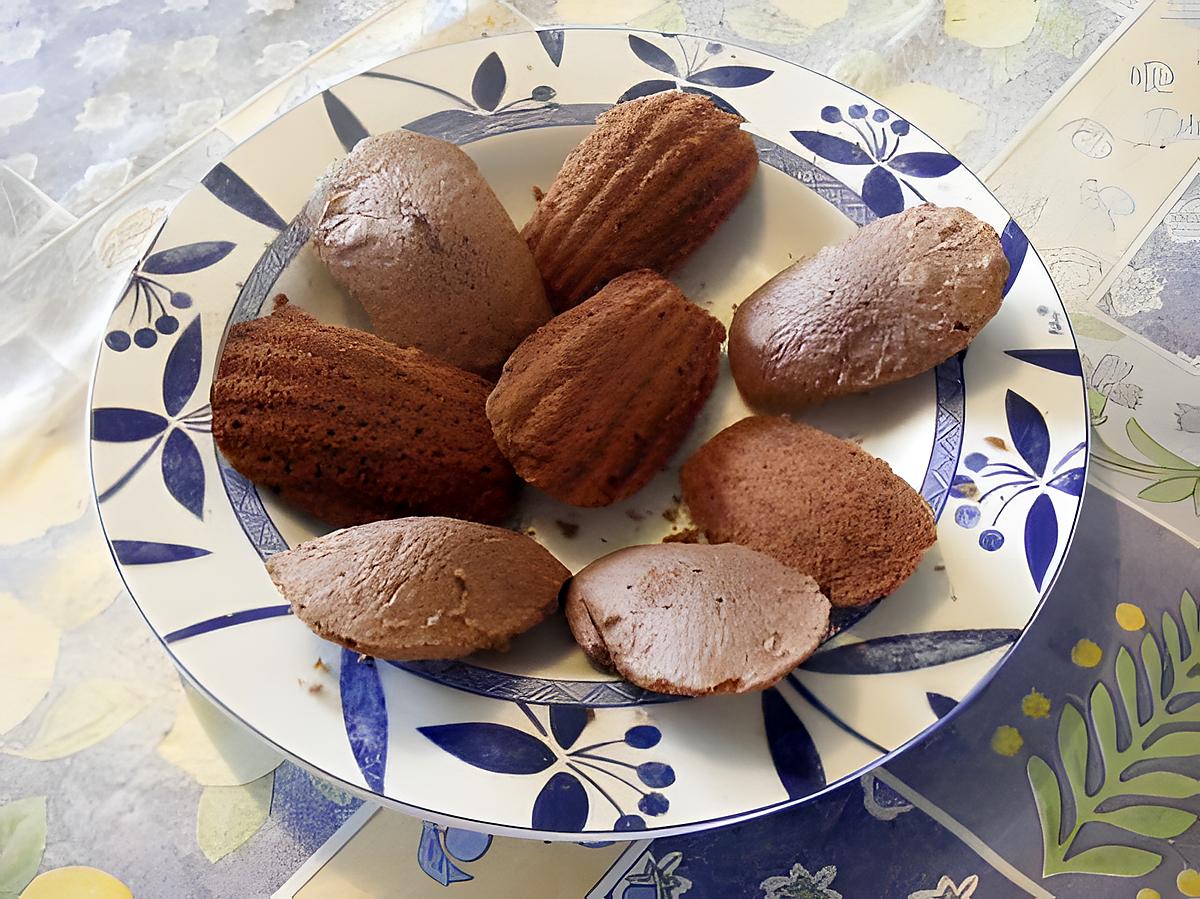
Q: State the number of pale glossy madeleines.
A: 4